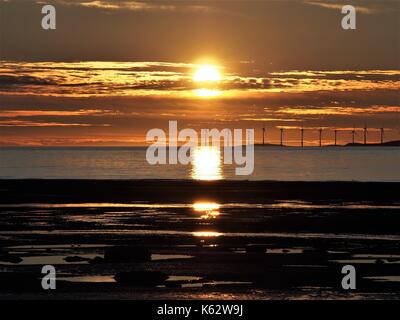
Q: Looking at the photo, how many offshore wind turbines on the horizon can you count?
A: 8